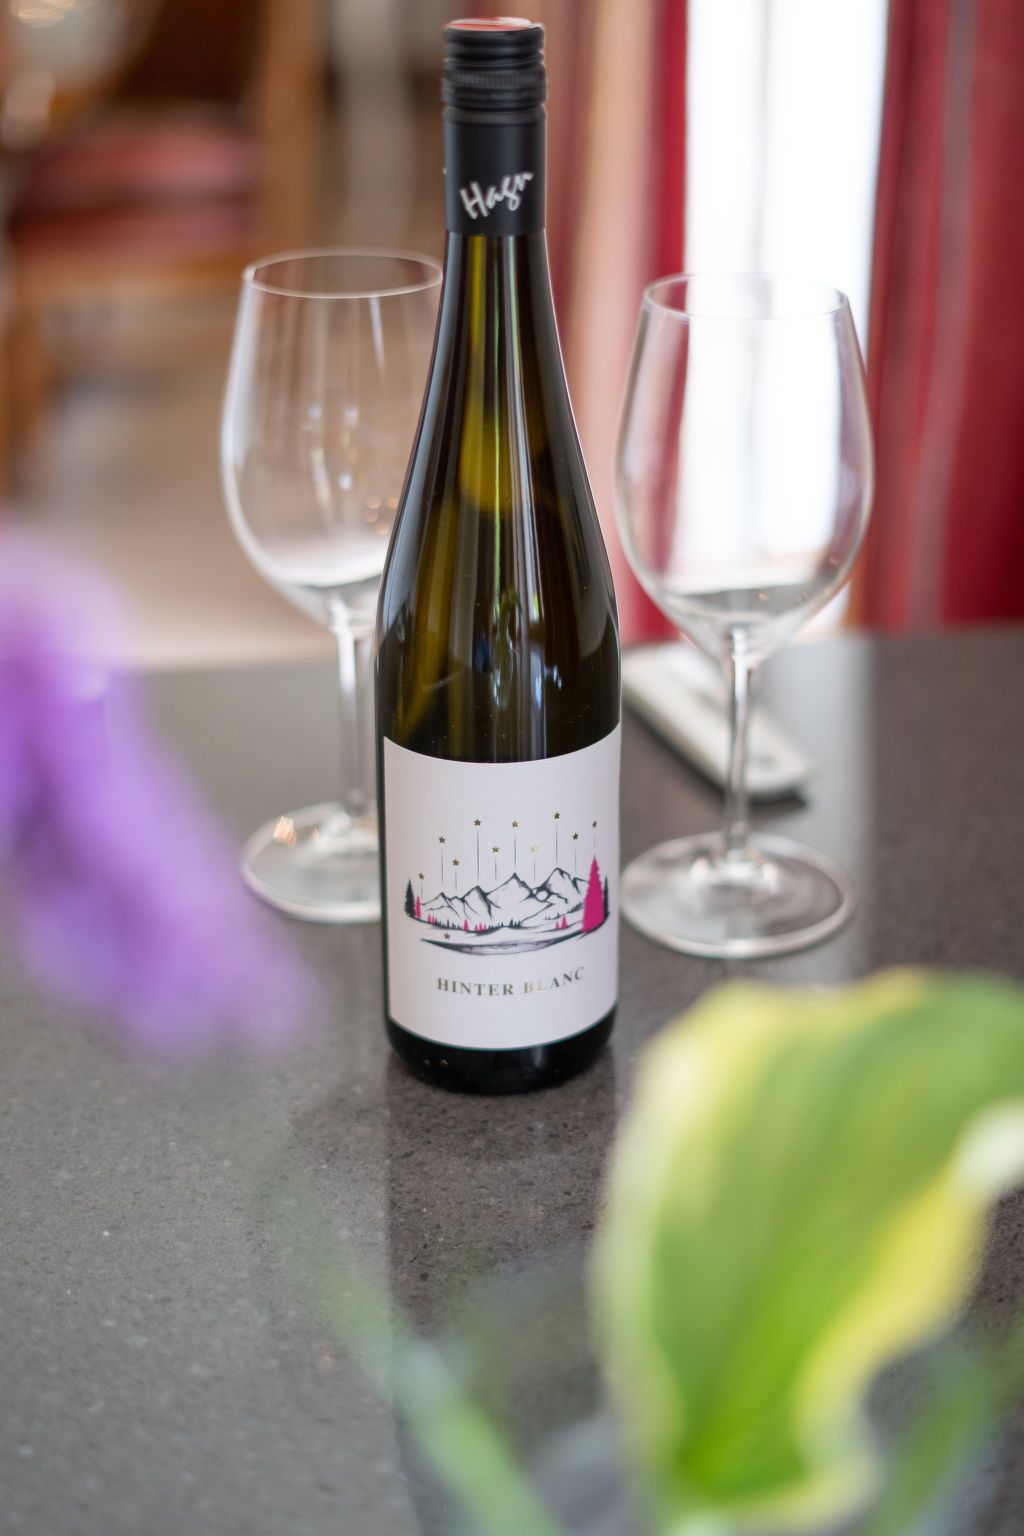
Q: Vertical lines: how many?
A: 10